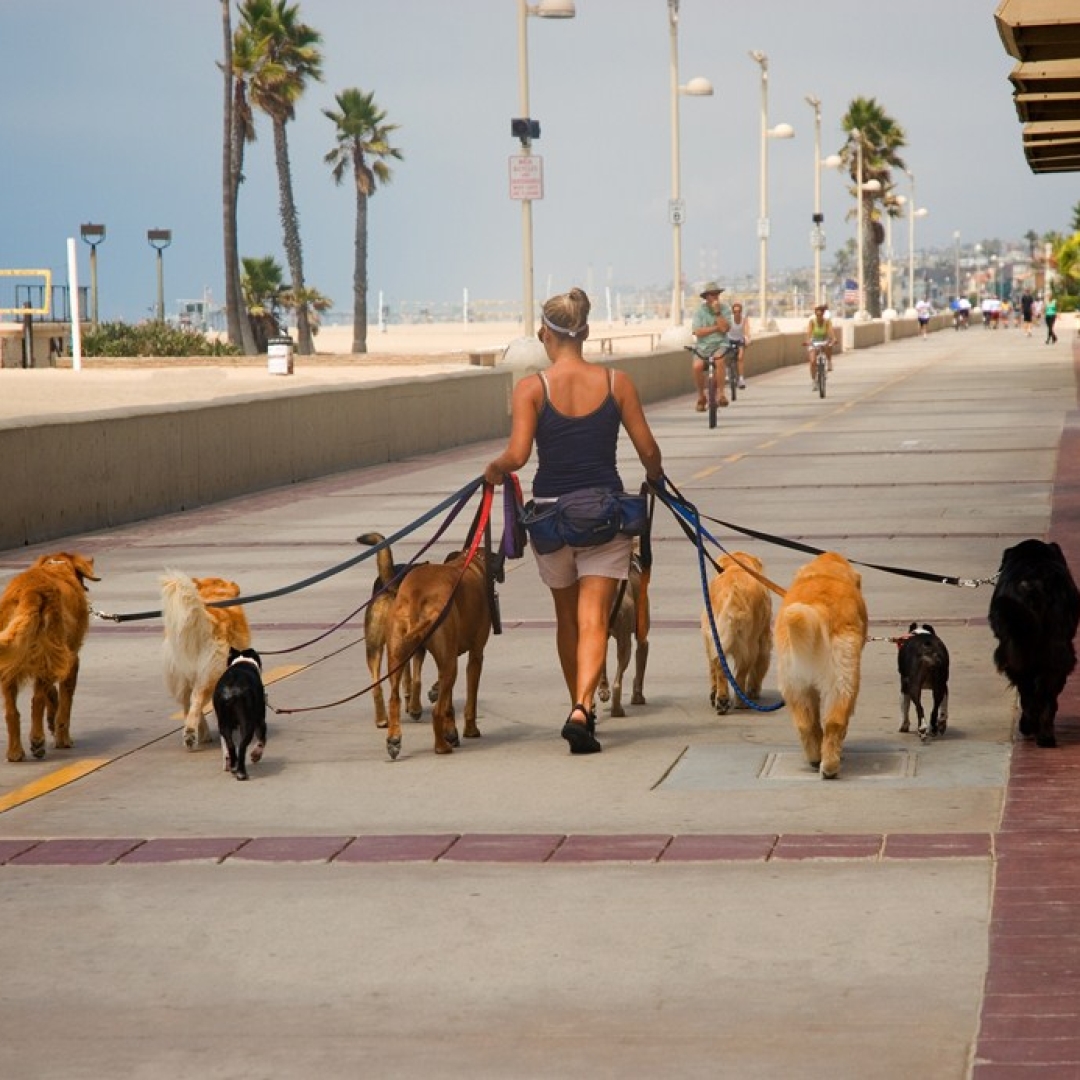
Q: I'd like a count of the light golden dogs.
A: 3